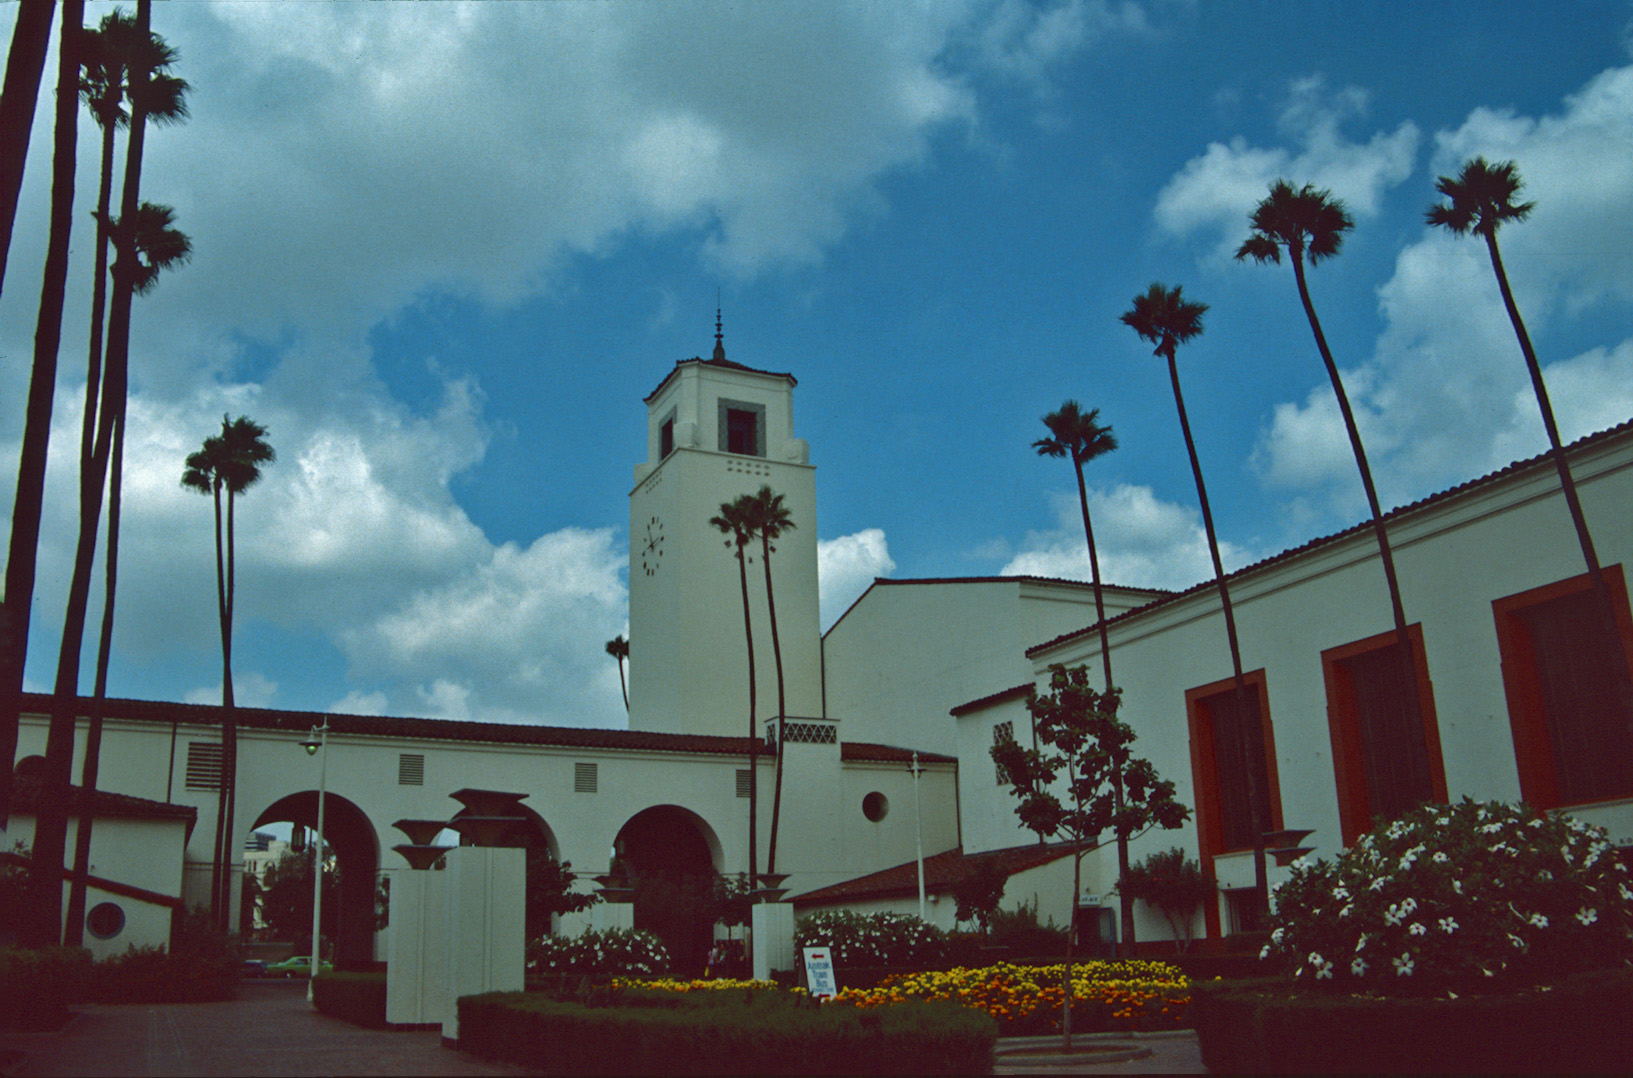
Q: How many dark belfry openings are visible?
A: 2